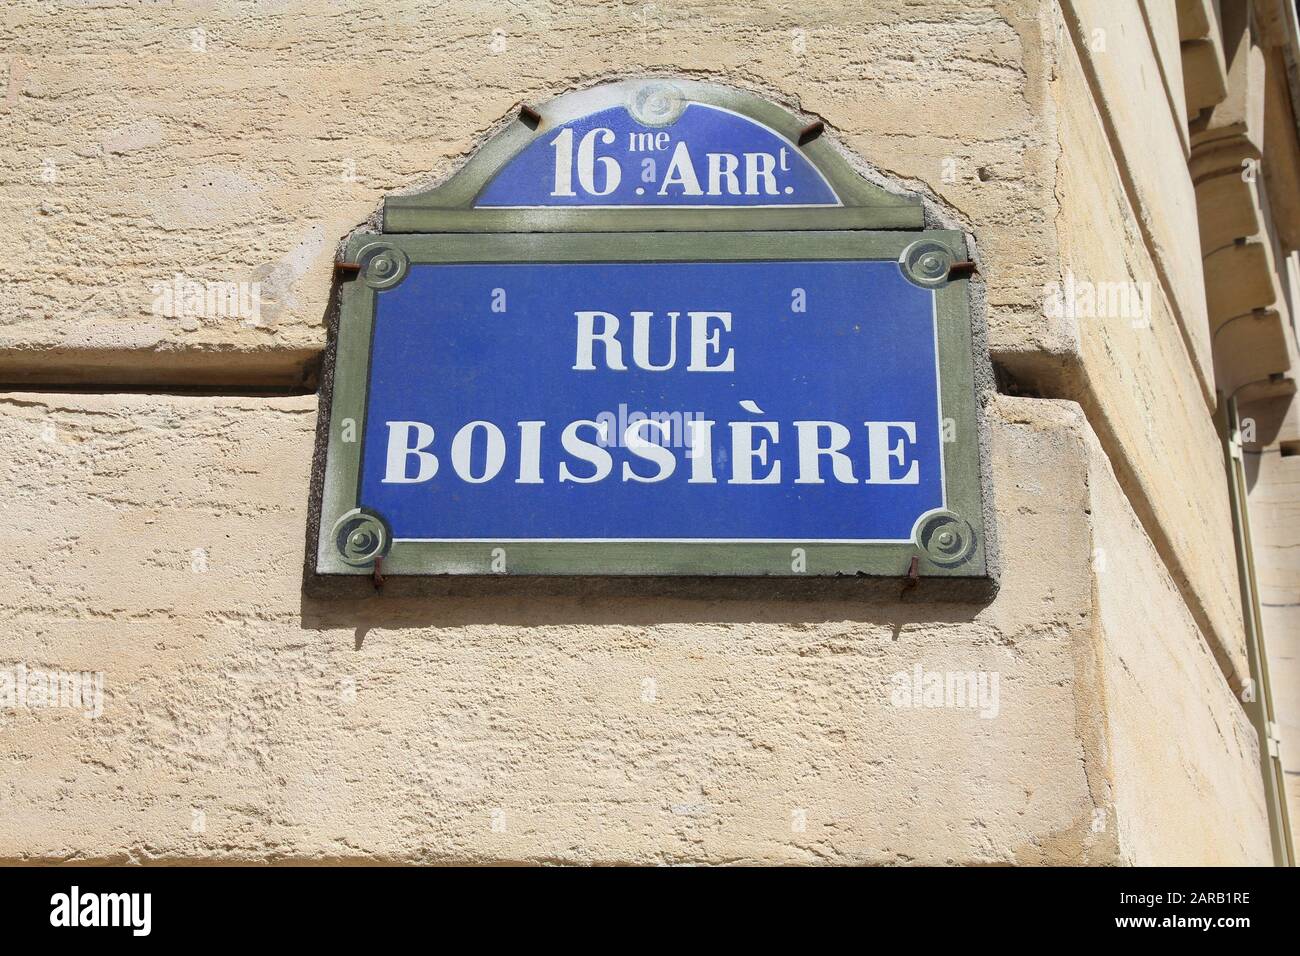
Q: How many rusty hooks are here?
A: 6